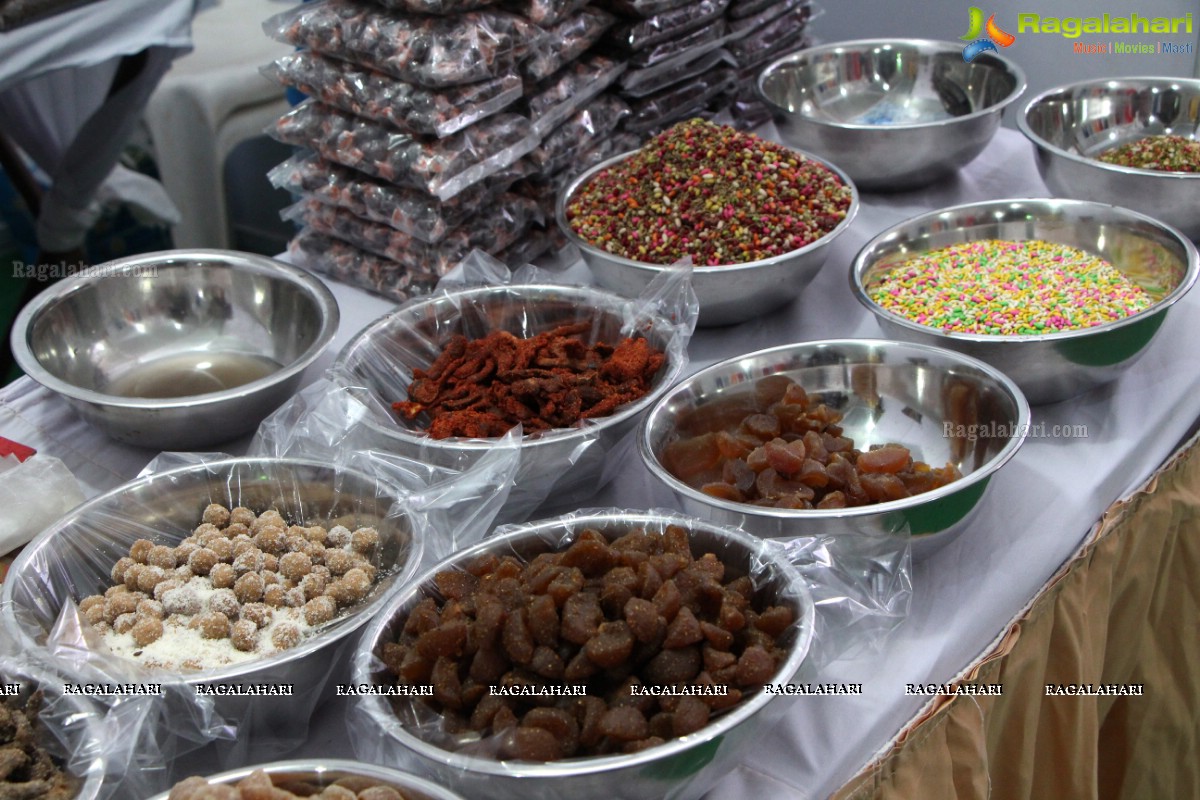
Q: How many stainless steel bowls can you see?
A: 11